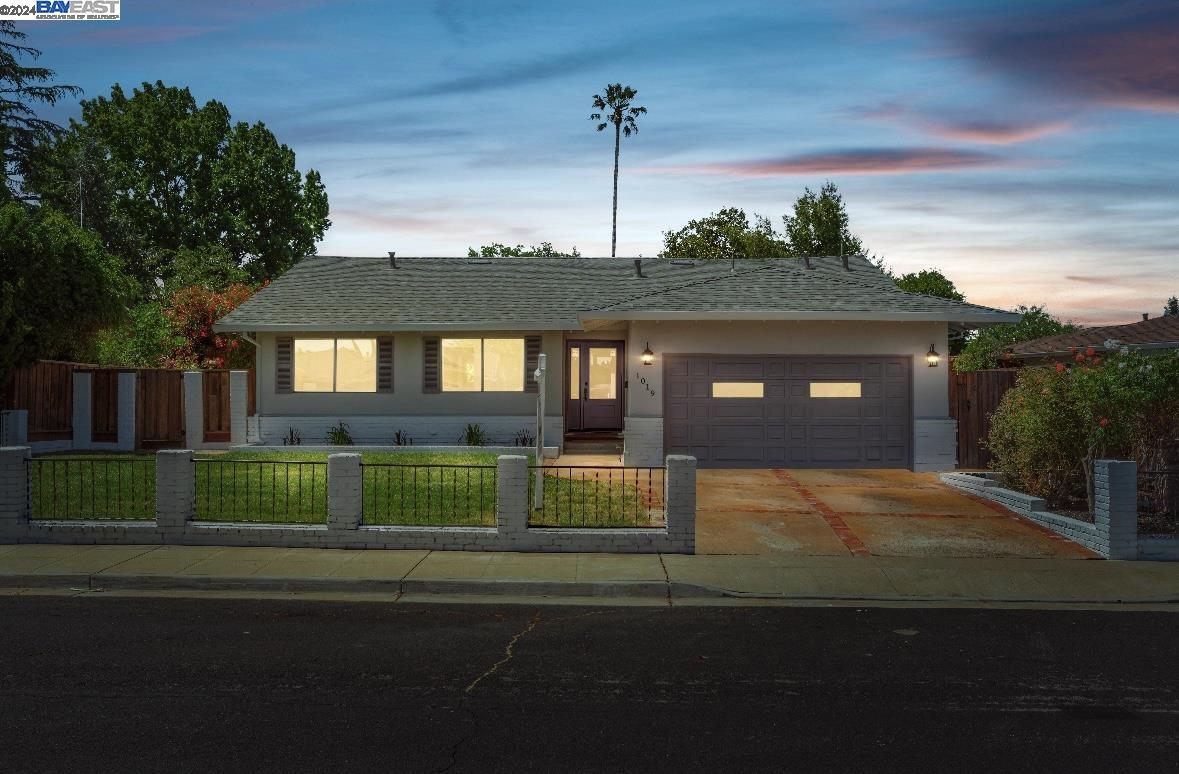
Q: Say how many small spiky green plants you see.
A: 5